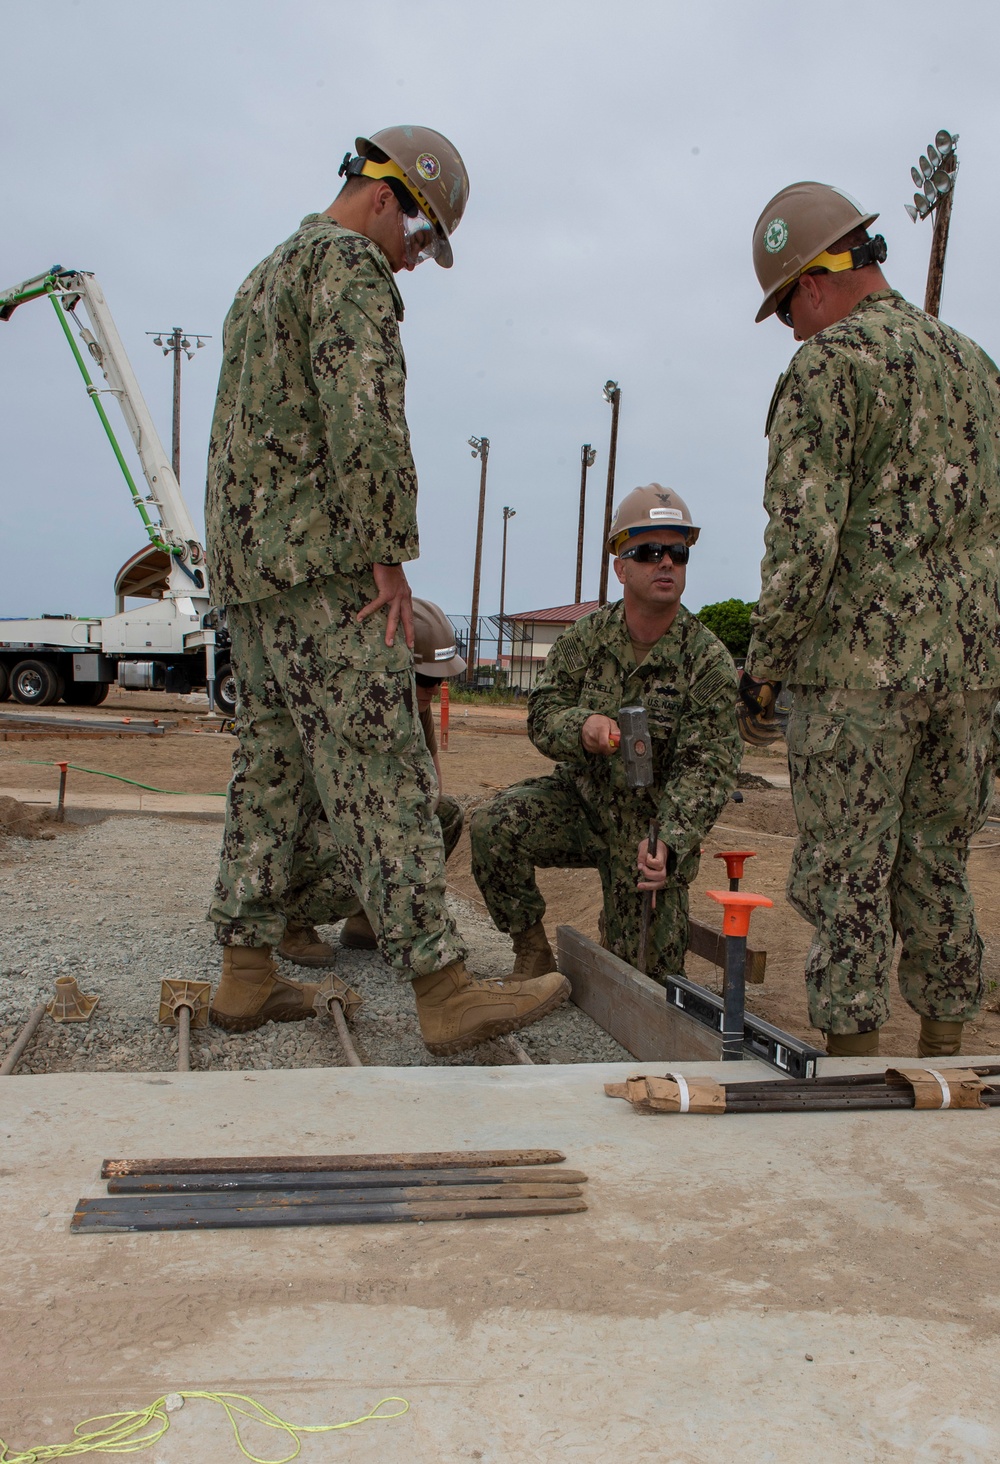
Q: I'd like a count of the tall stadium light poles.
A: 6